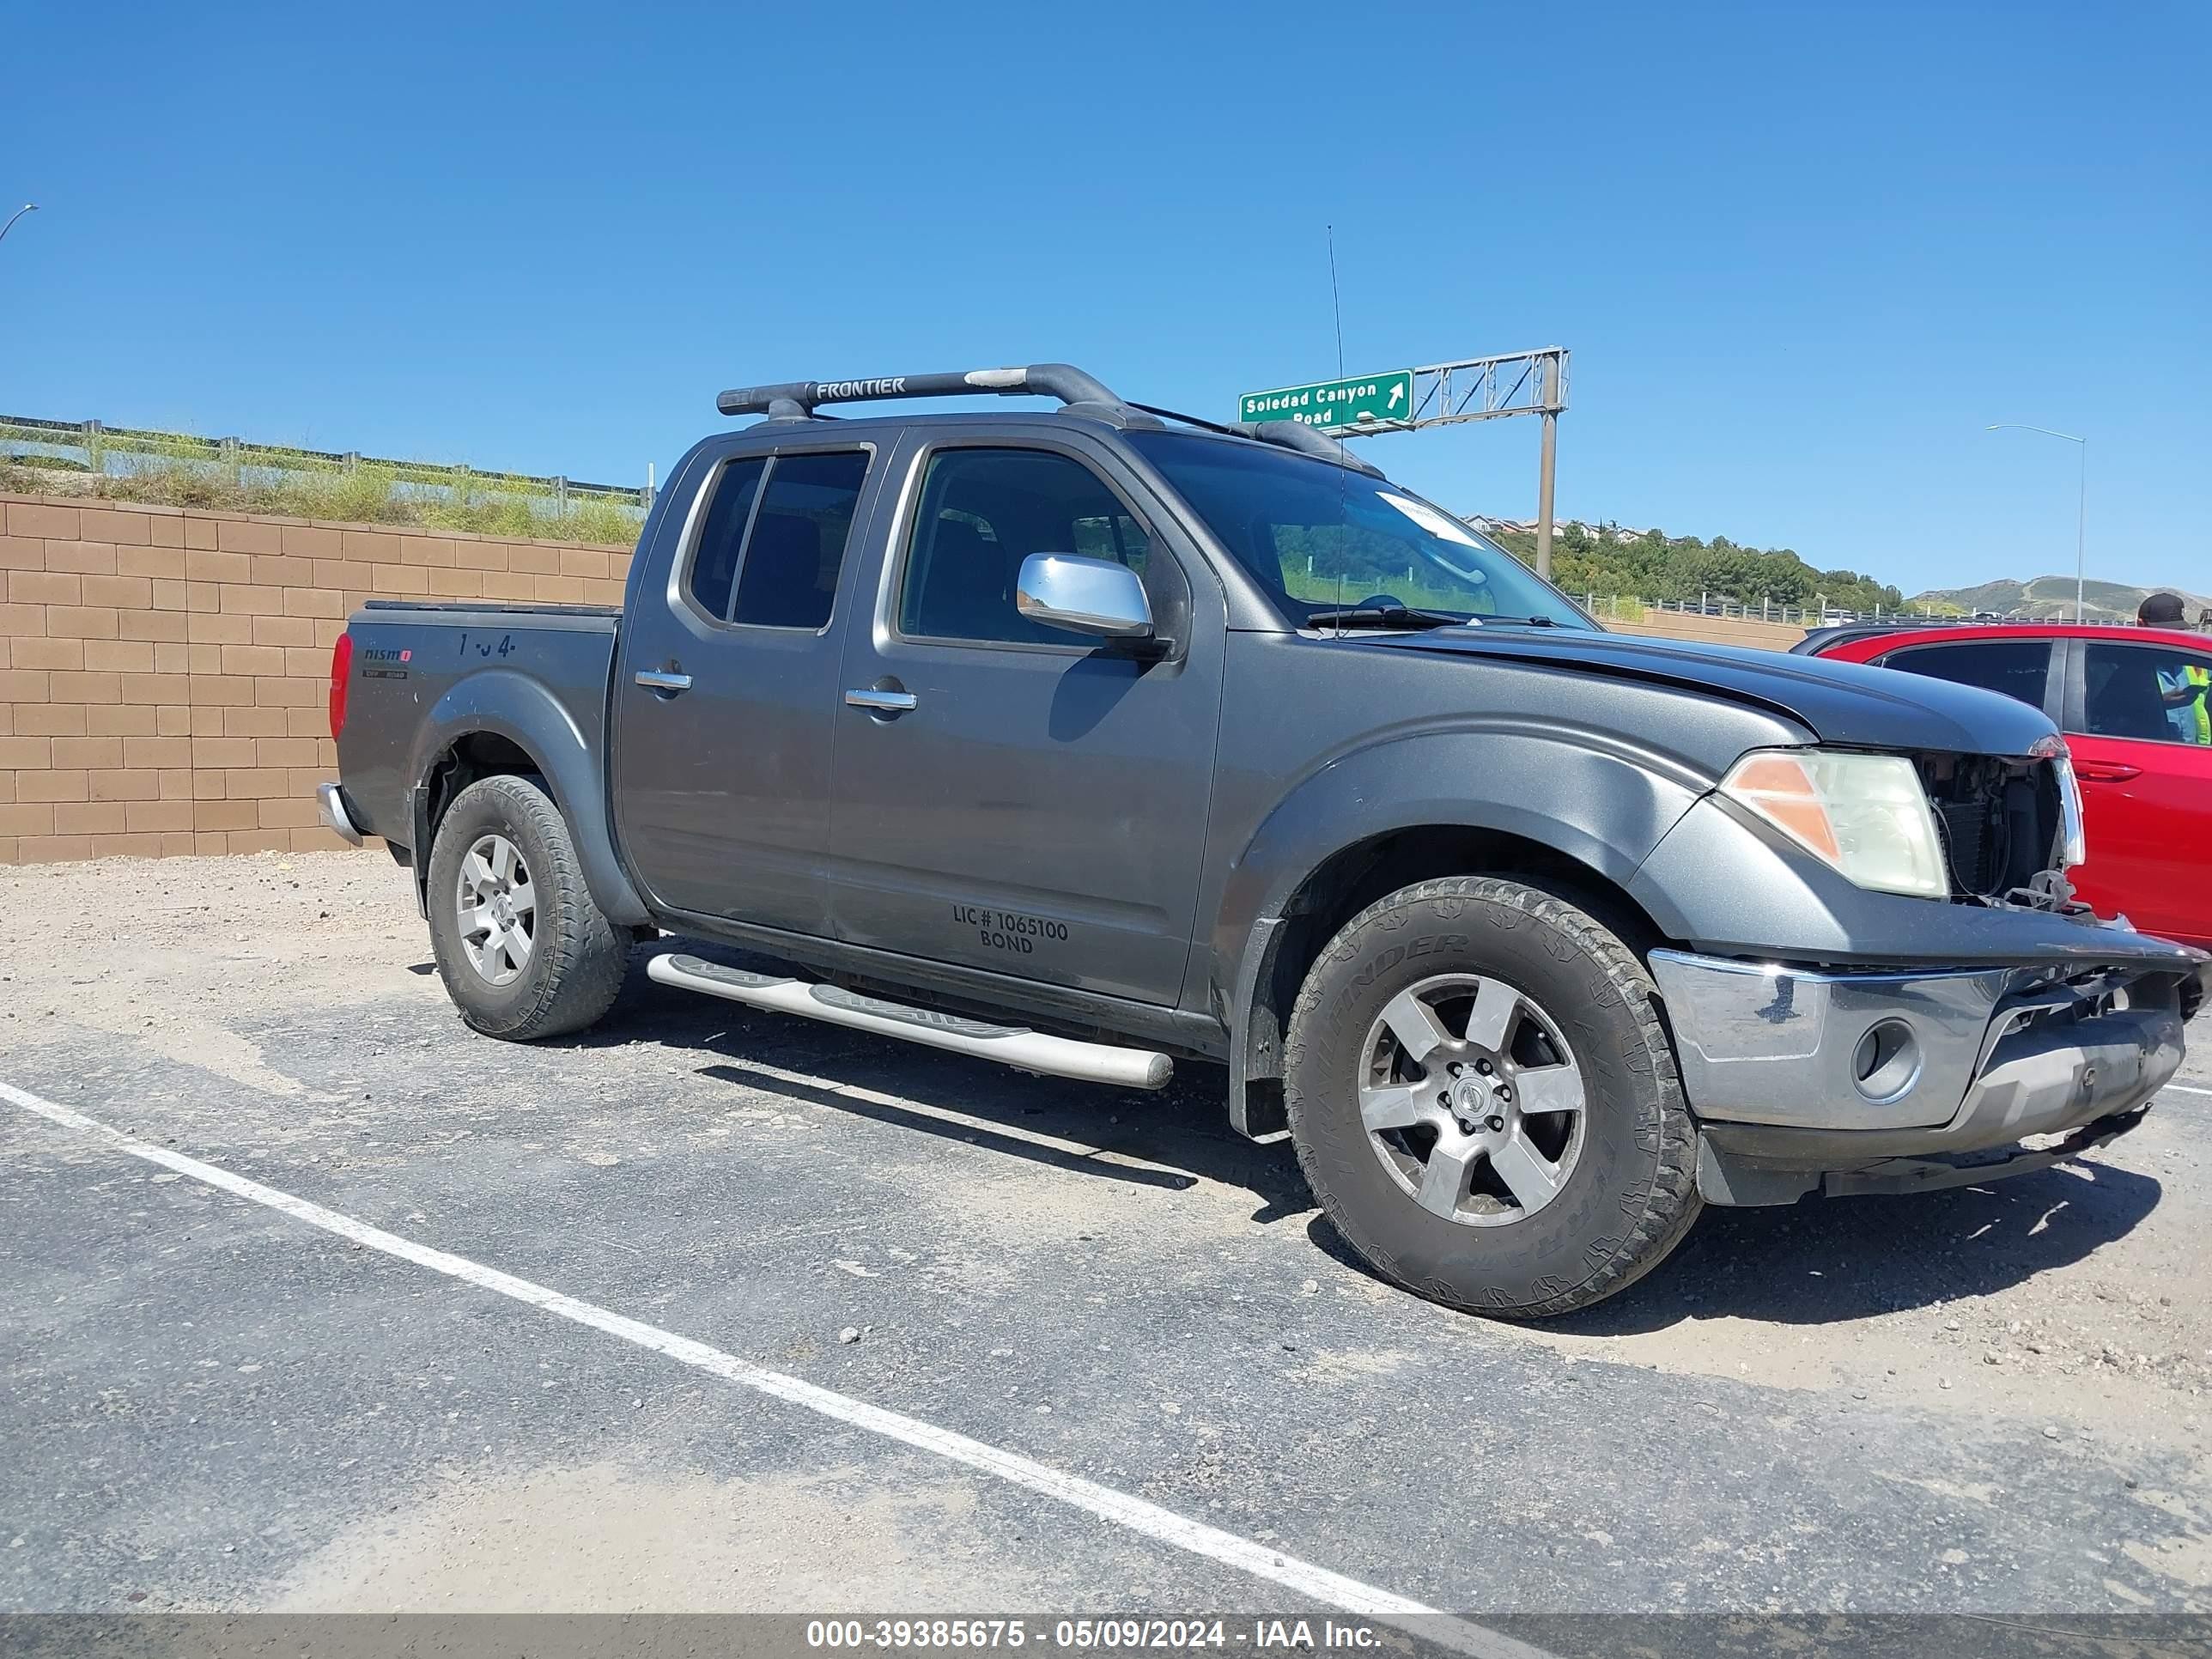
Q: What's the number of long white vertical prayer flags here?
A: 0